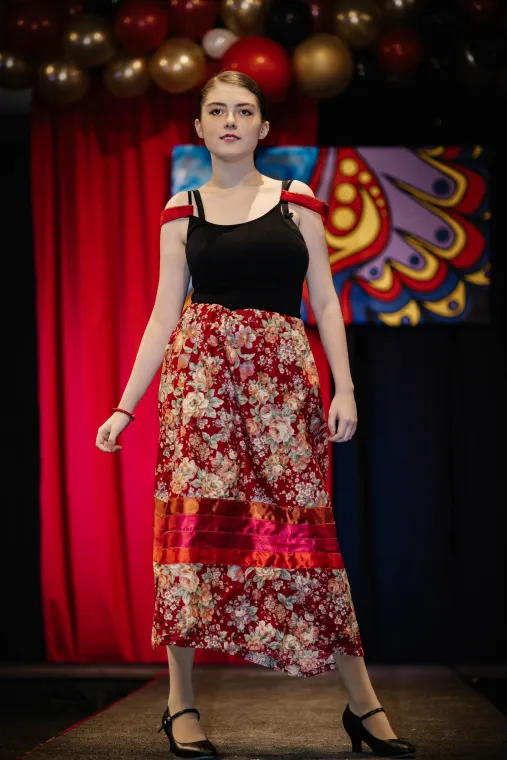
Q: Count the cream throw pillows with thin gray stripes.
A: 0